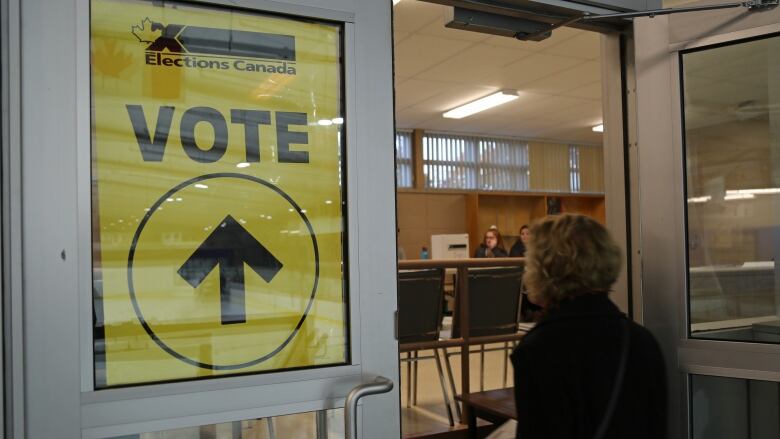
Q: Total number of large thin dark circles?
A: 1